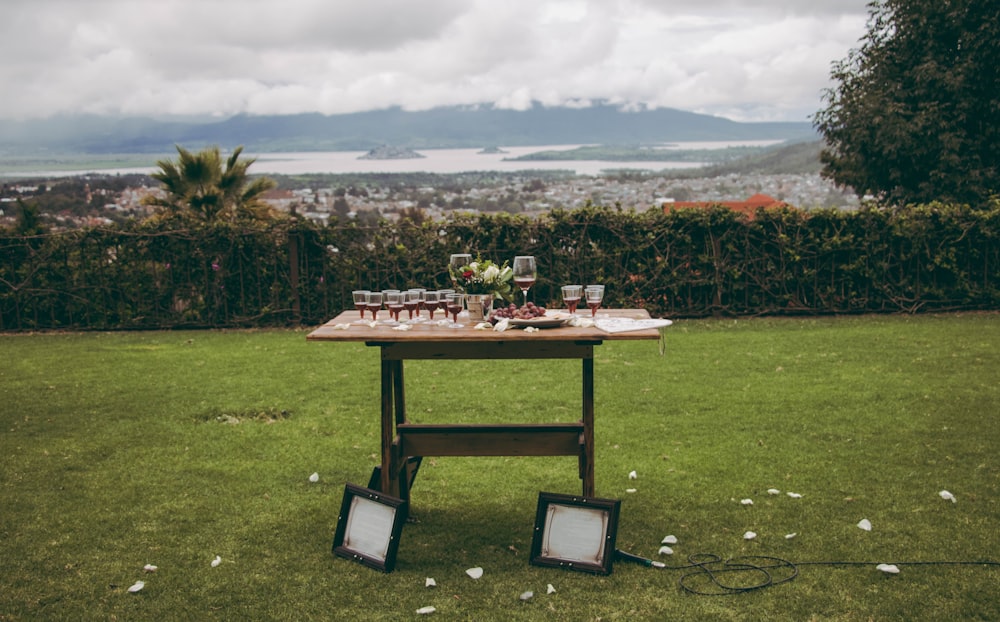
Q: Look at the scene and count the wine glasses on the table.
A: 15